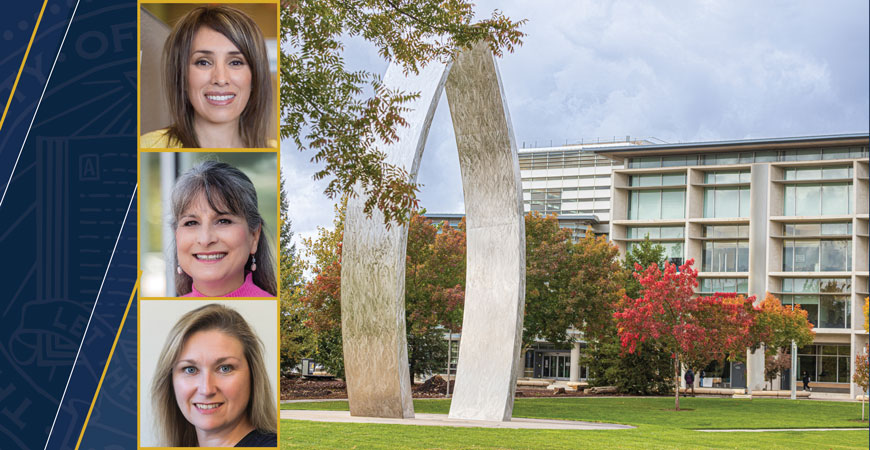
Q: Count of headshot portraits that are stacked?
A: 3